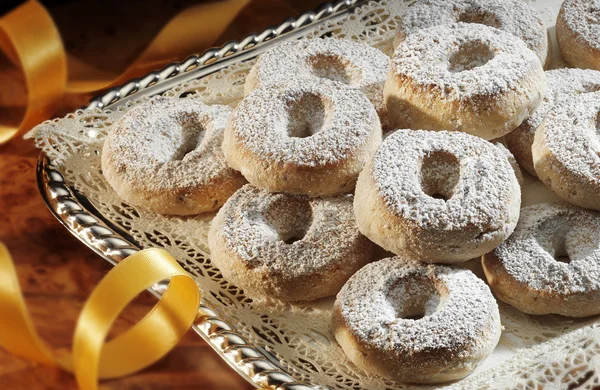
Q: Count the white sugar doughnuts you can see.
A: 12